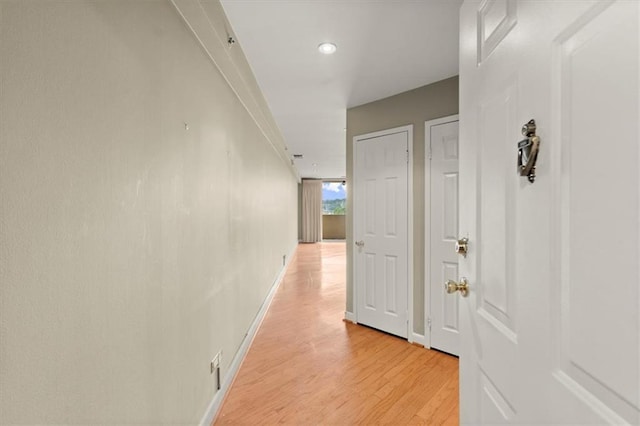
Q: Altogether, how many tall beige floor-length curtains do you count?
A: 1